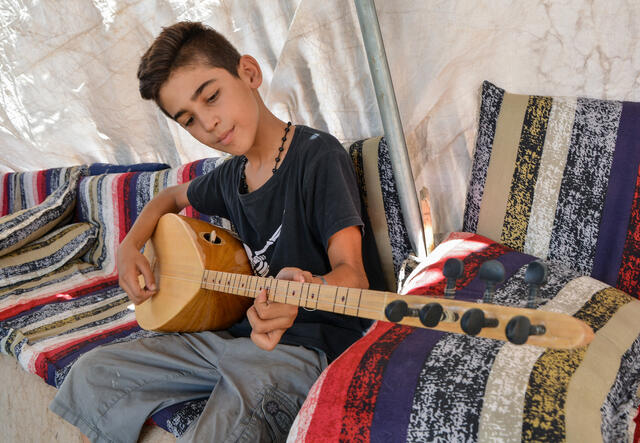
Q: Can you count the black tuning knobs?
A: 7